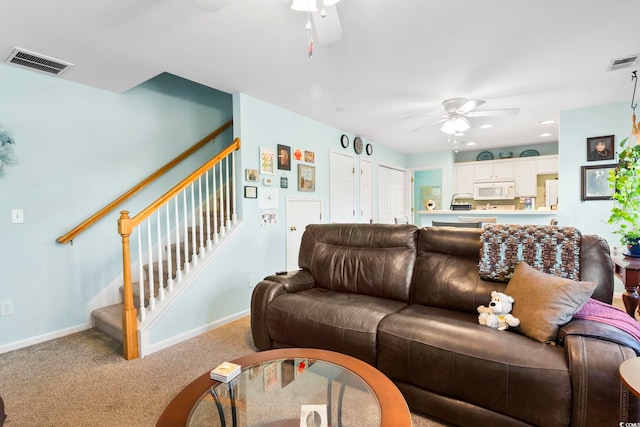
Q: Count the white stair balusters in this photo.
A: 13